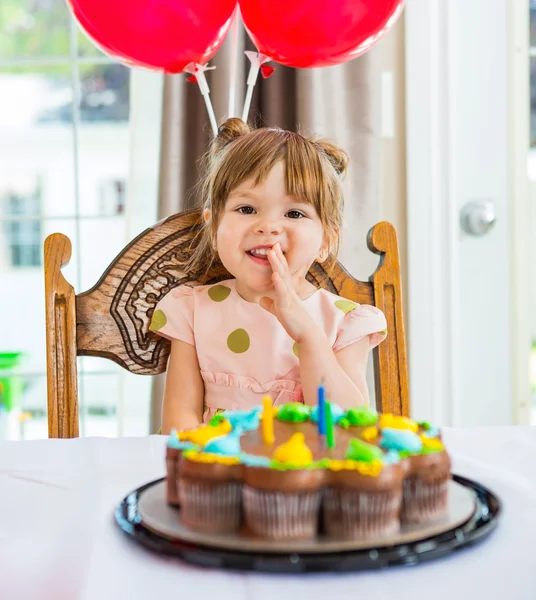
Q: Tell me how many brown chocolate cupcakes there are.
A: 5